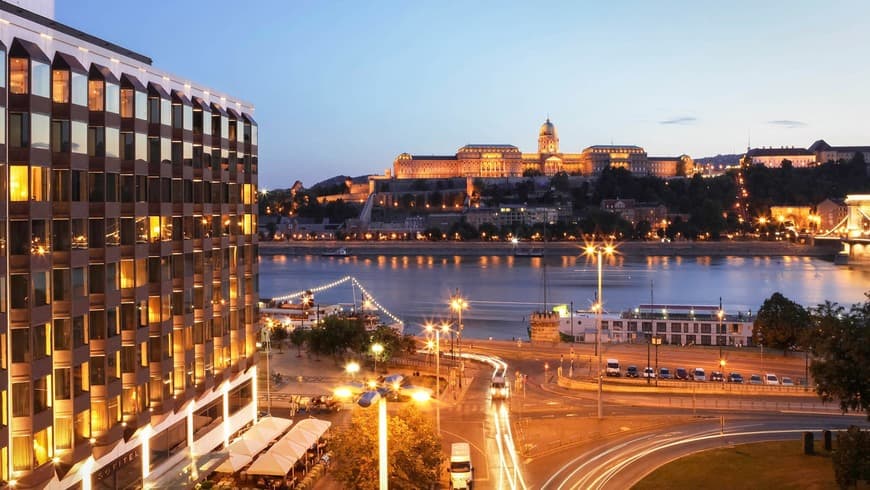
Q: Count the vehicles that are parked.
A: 11